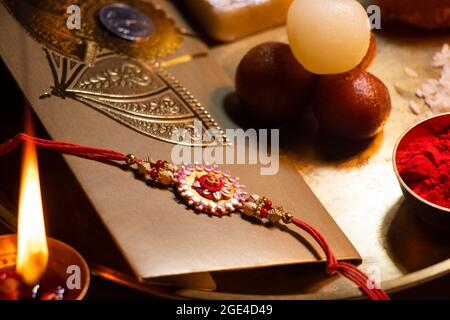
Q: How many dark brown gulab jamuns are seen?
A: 3